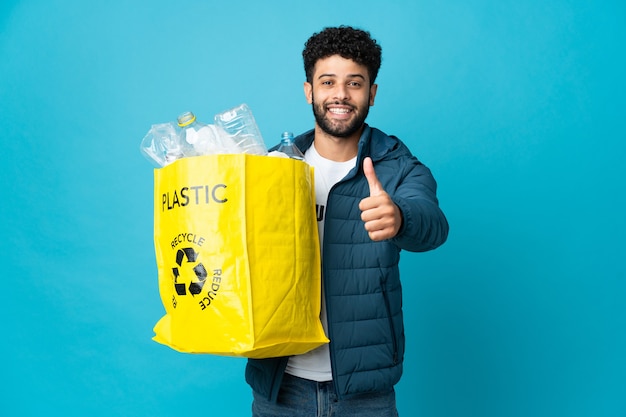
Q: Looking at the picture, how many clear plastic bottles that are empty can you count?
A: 4